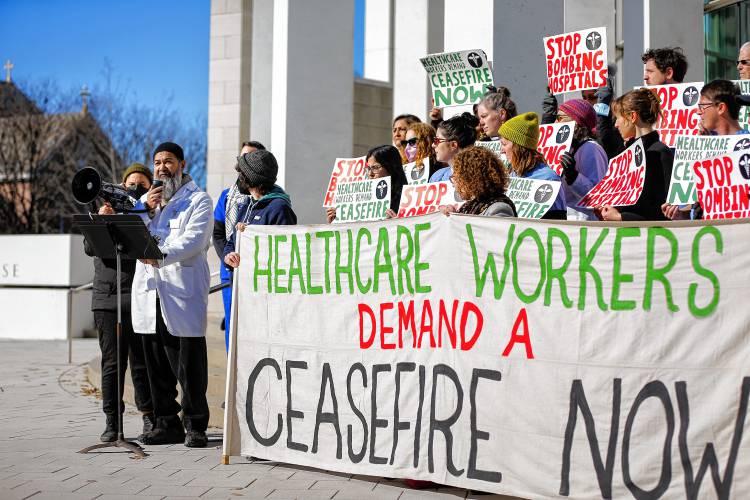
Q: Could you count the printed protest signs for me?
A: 14